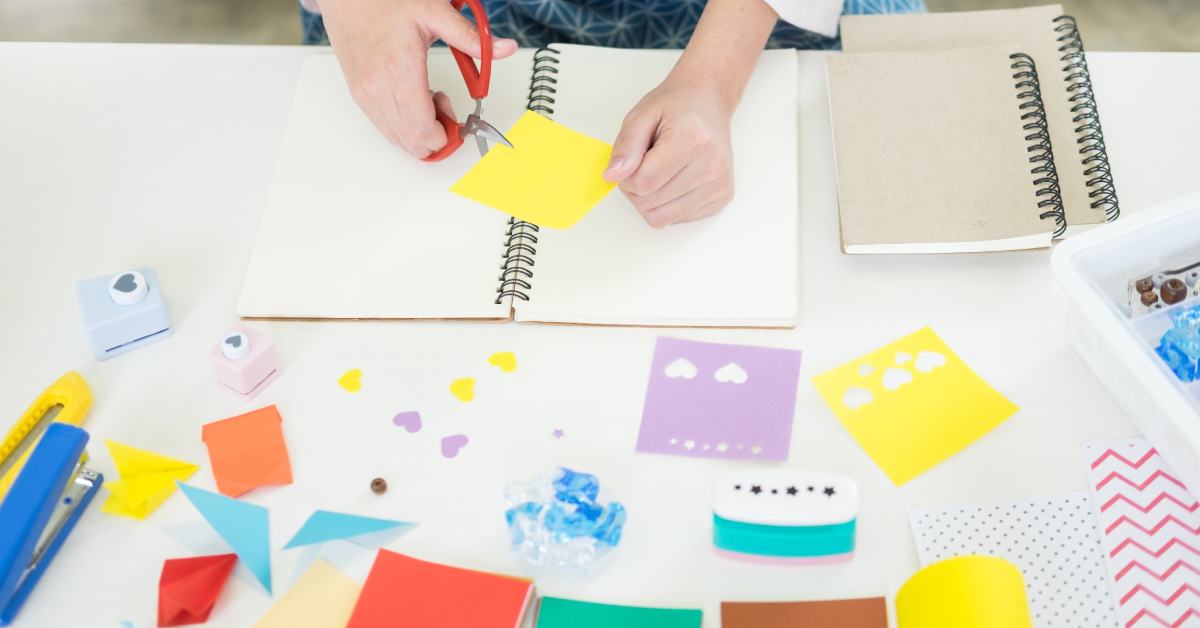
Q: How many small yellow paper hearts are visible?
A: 3